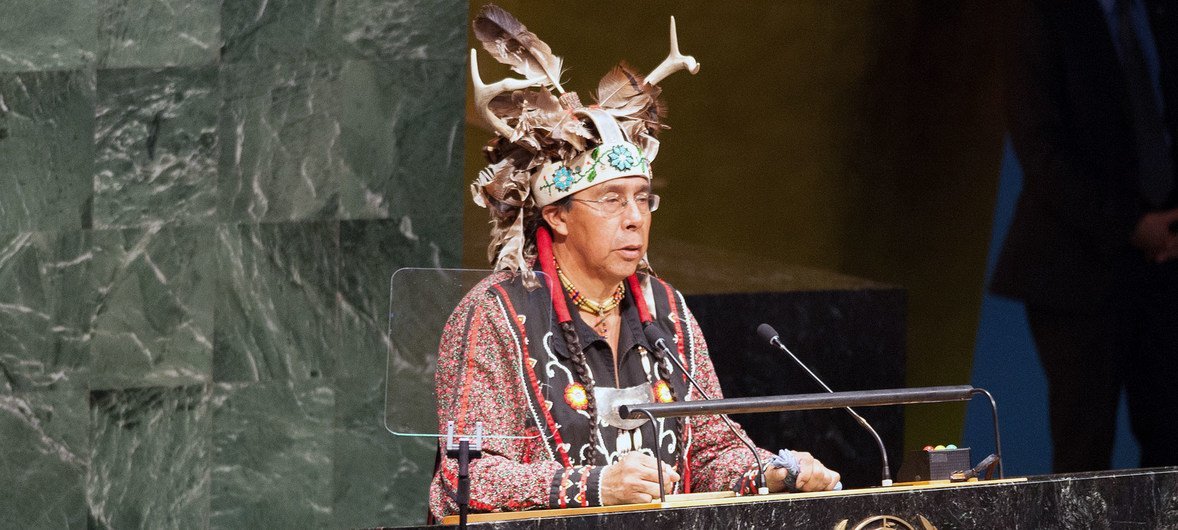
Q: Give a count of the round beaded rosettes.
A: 2